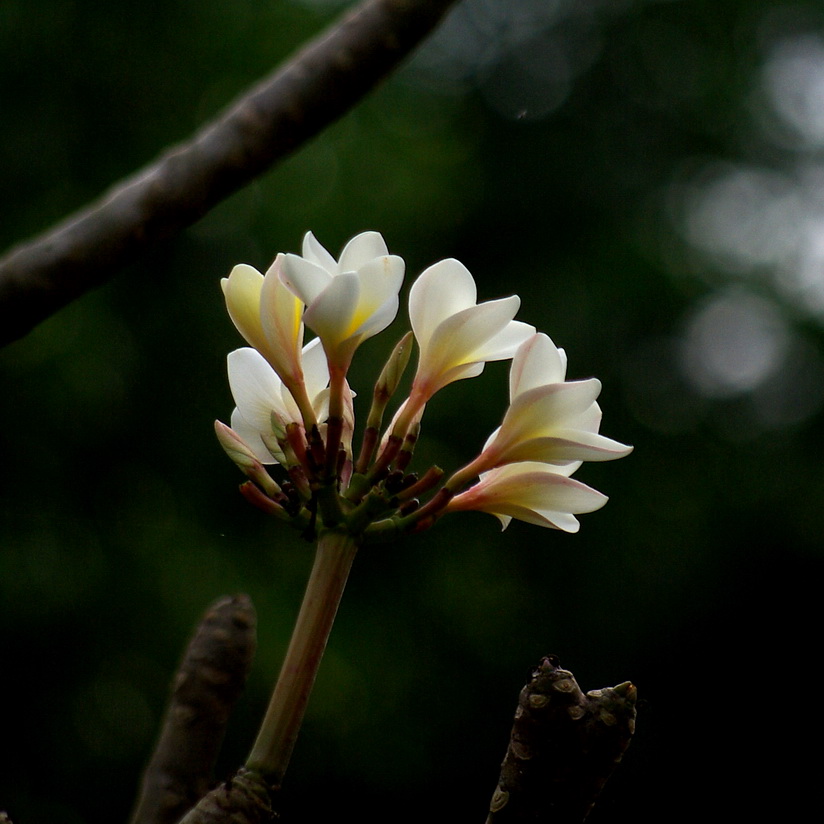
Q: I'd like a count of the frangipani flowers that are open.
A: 6